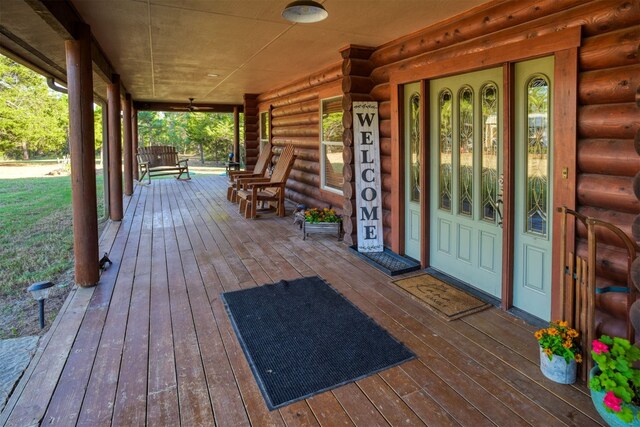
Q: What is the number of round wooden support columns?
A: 5